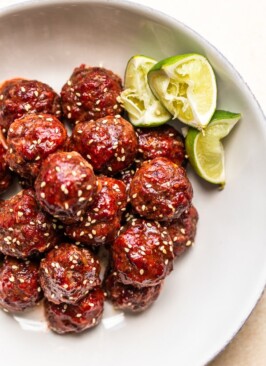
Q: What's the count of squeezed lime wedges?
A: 2